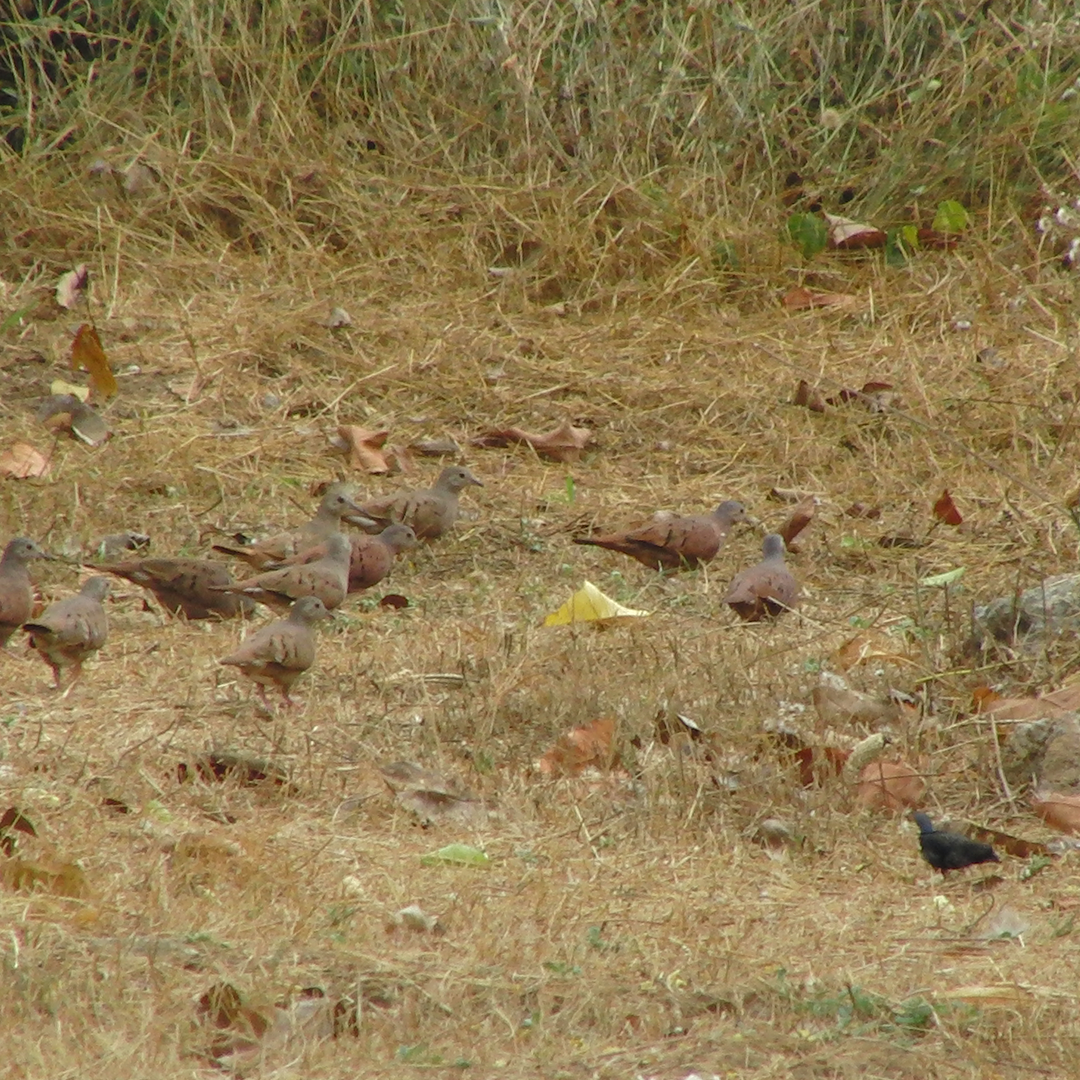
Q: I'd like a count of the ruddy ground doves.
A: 10